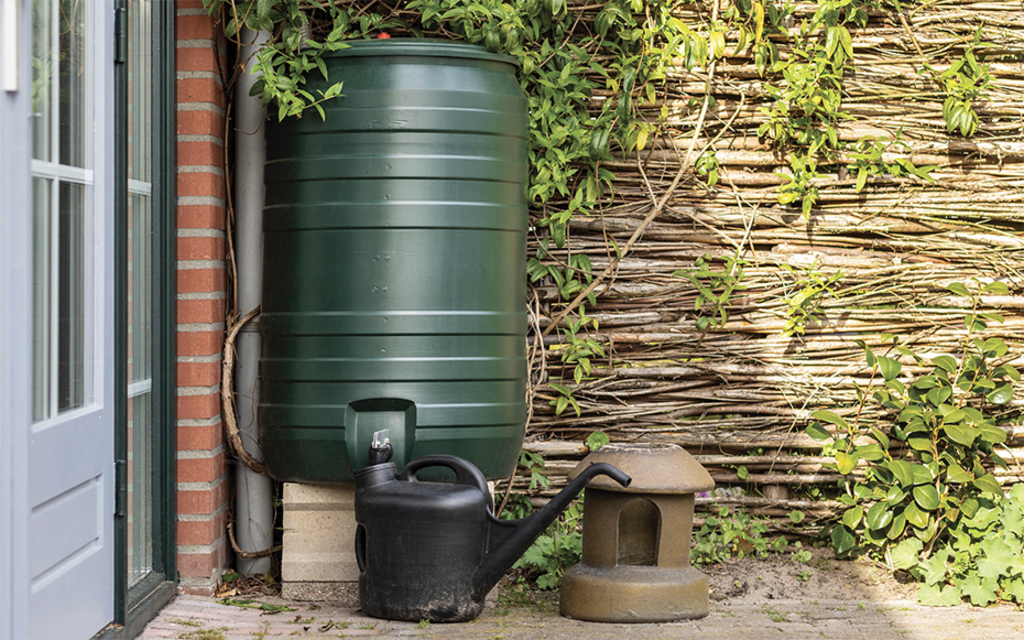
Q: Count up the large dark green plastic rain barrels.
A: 1